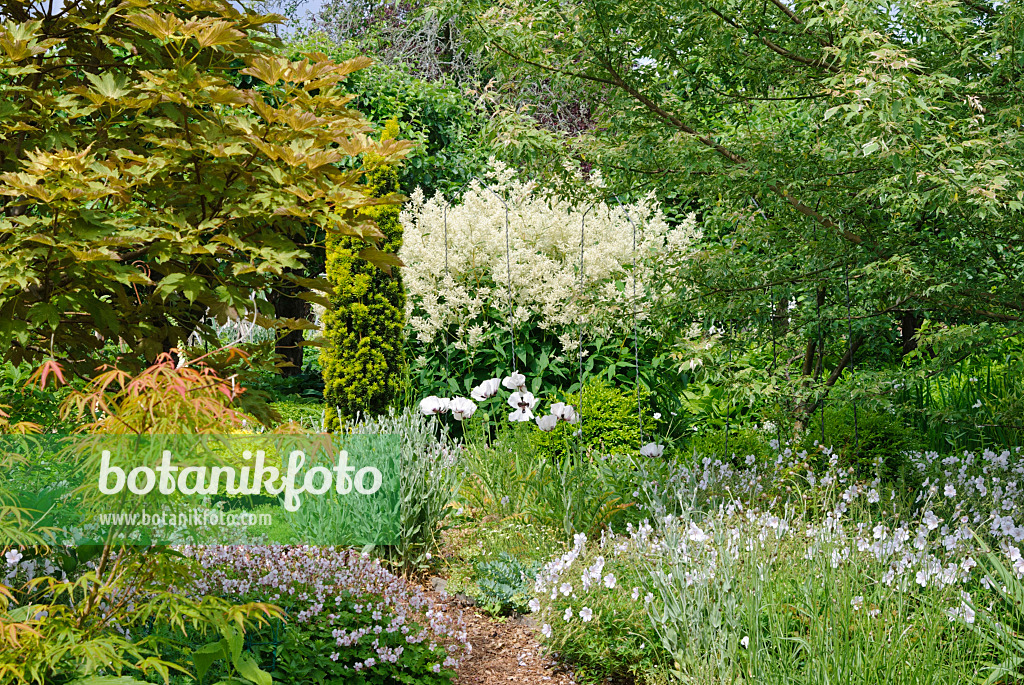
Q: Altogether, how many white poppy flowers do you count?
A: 8